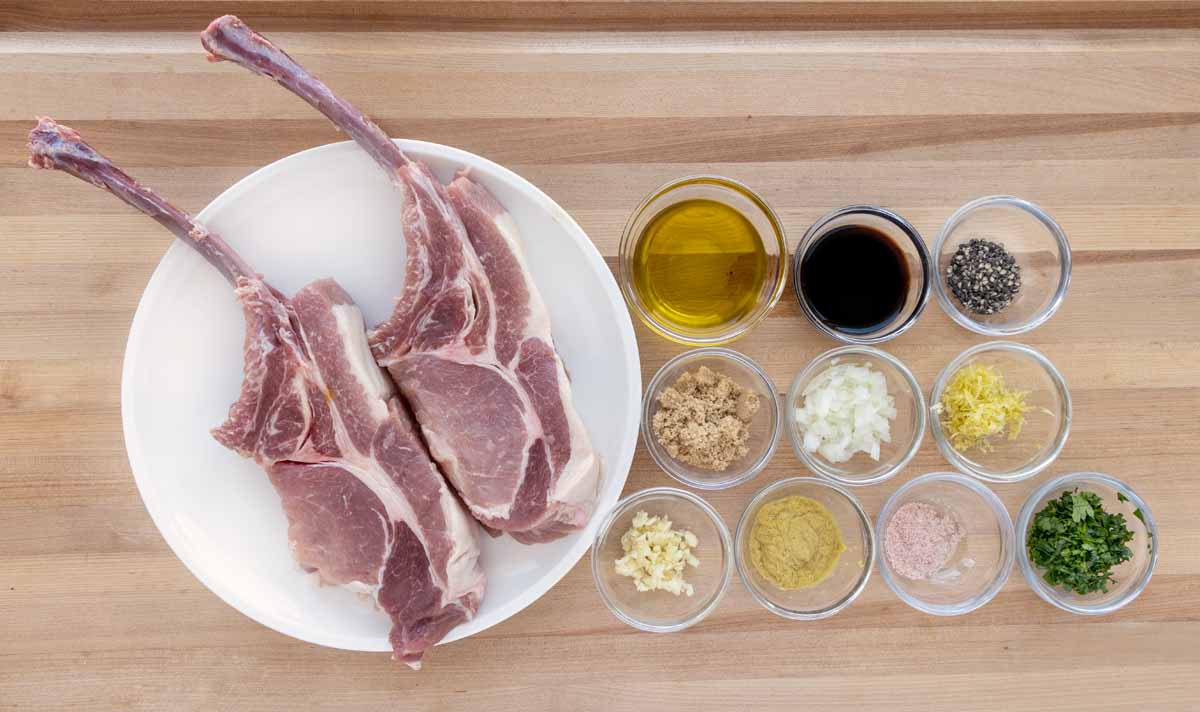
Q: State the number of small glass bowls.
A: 10